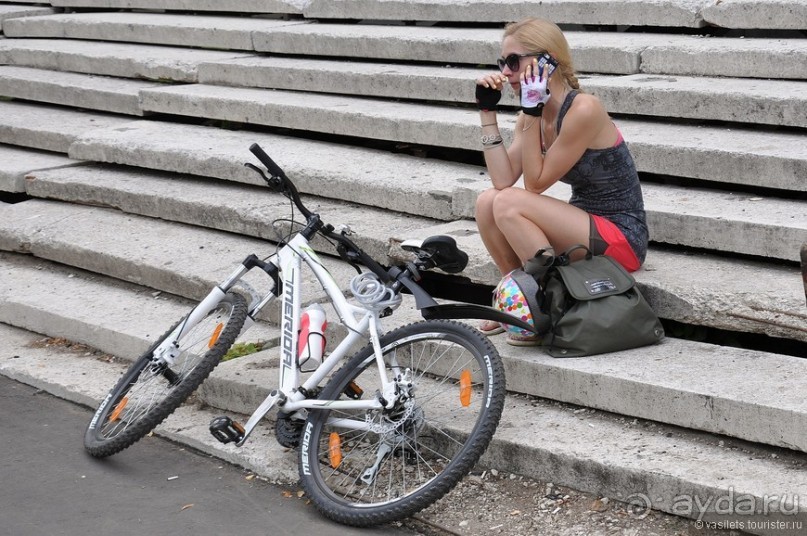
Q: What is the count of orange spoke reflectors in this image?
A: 4